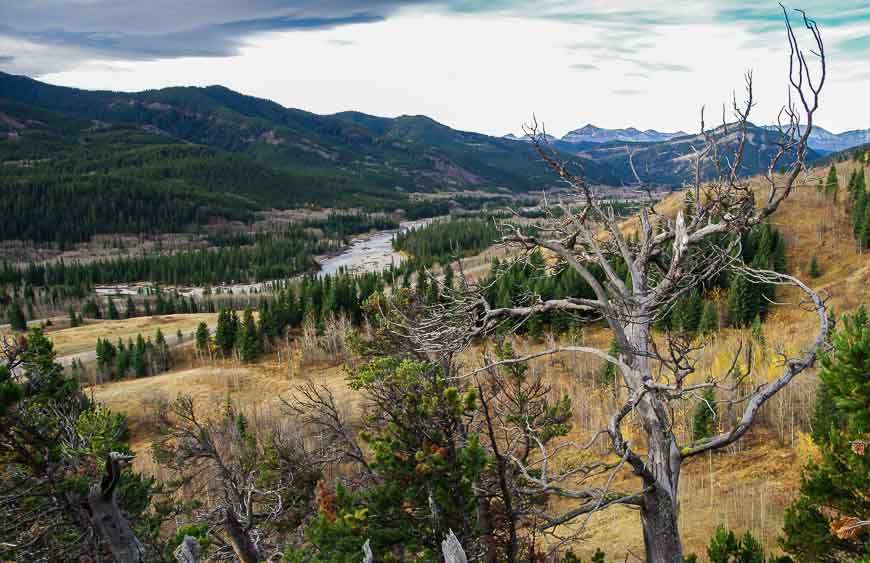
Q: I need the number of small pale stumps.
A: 3